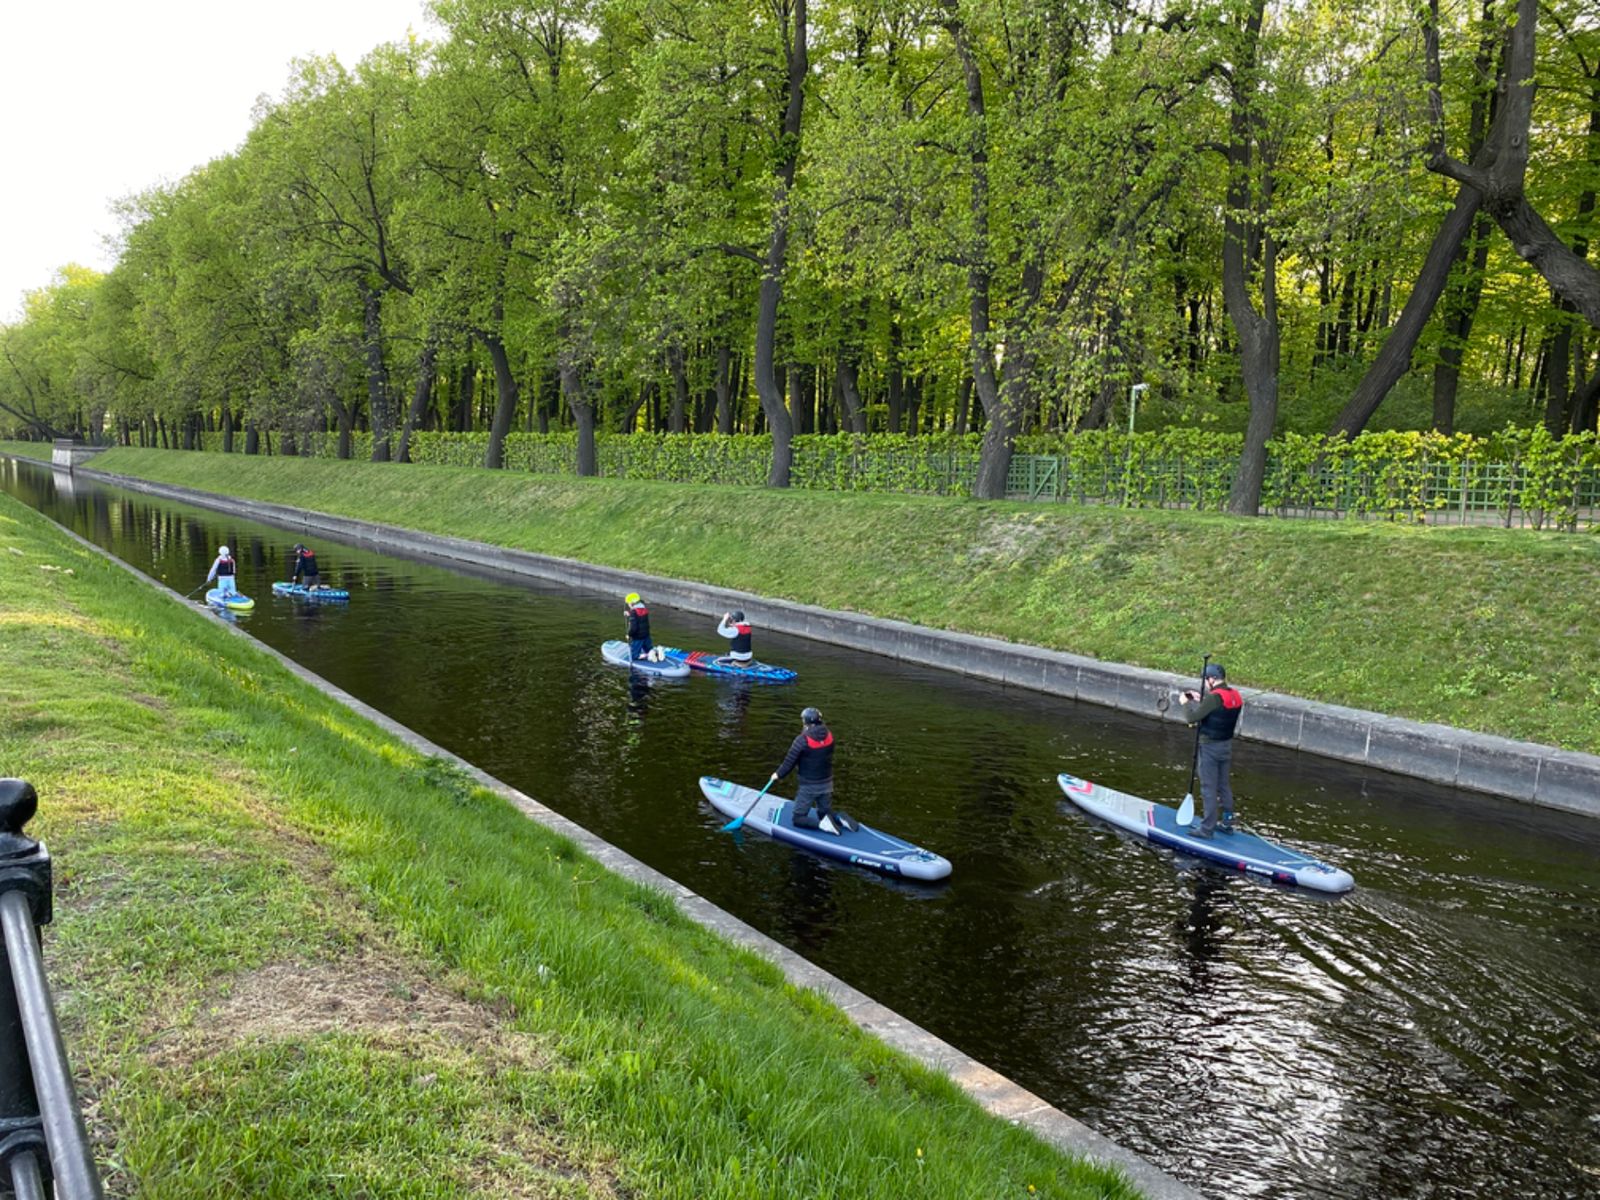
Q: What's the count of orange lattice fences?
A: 0